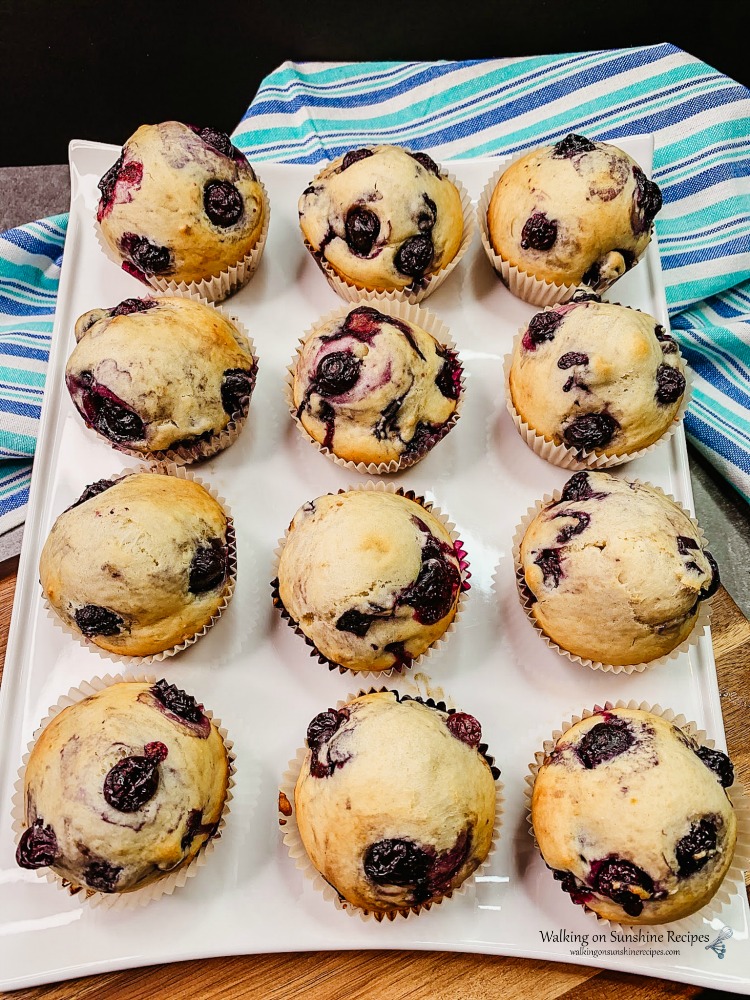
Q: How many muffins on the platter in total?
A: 12